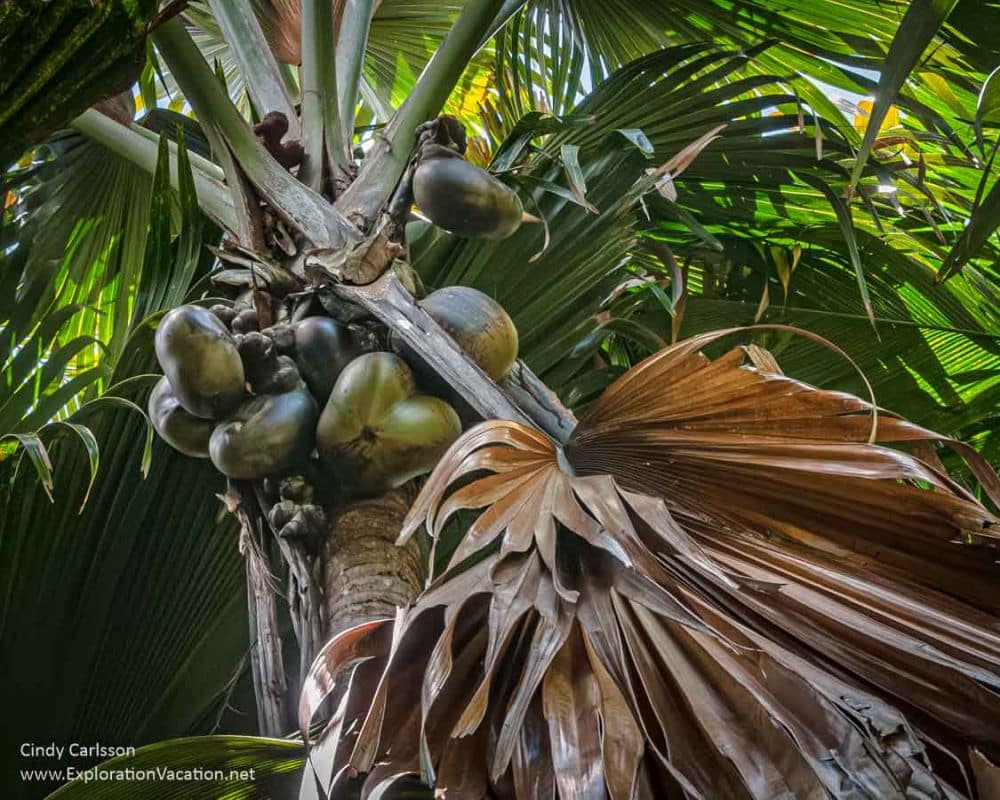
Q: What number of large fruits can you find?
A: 7